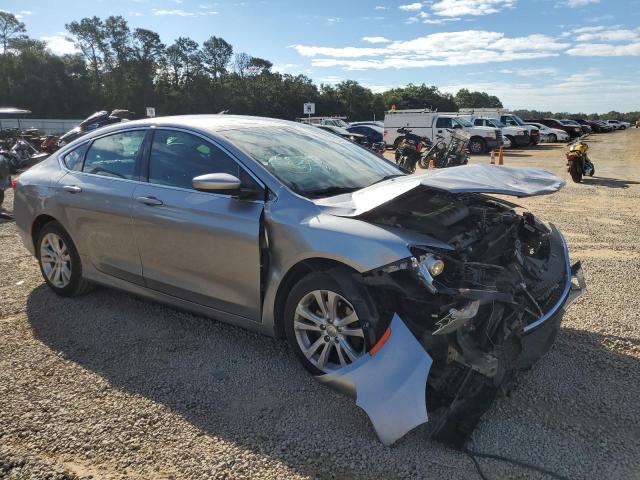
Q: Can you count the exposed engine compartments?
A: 1